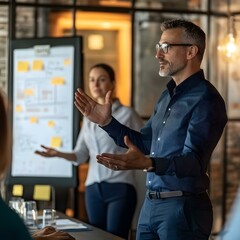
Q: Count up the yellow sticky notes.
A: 11